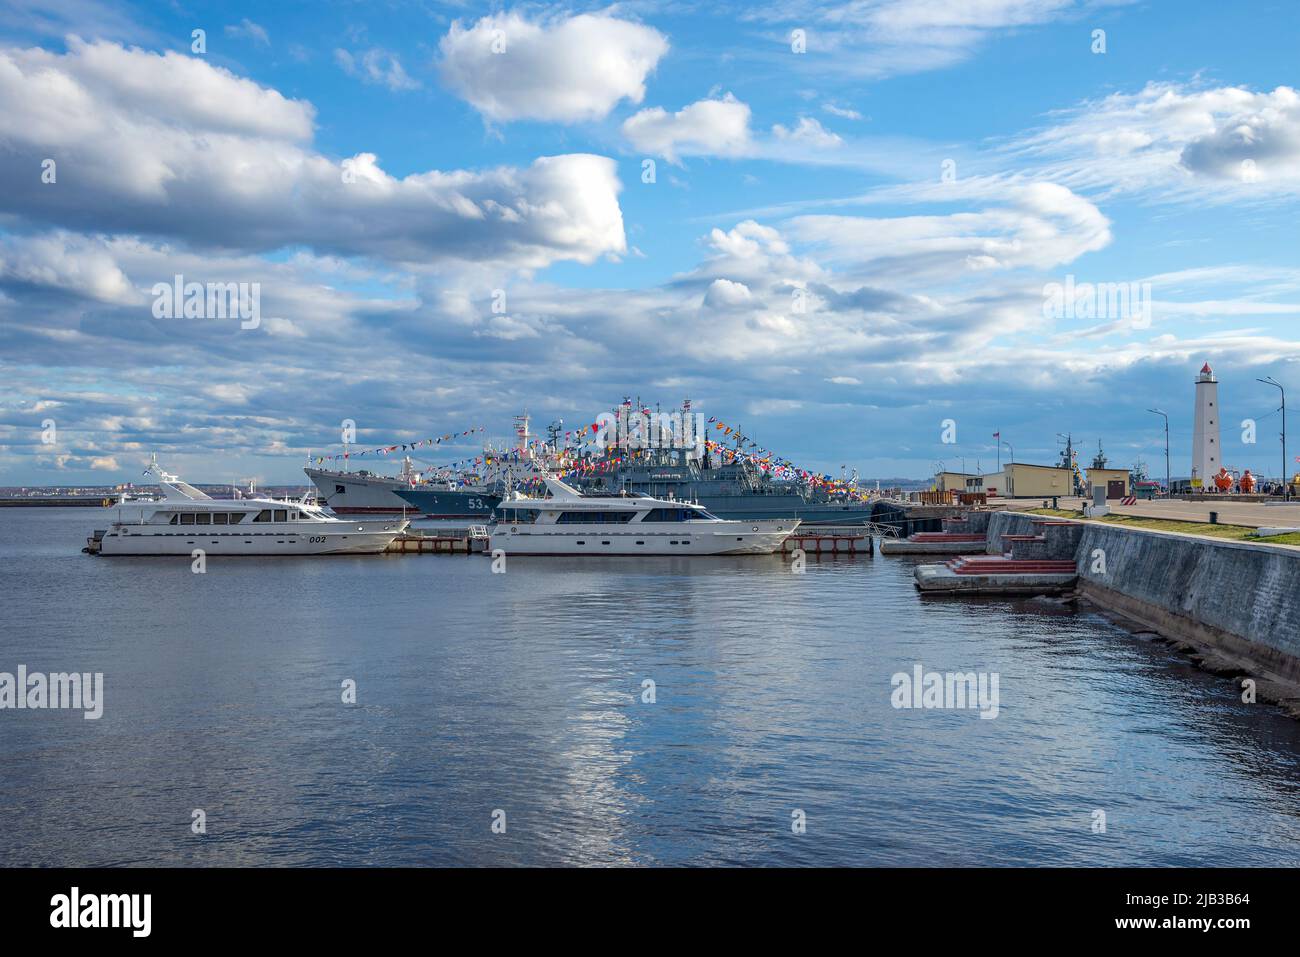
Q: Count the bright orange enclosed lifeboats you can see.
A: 2